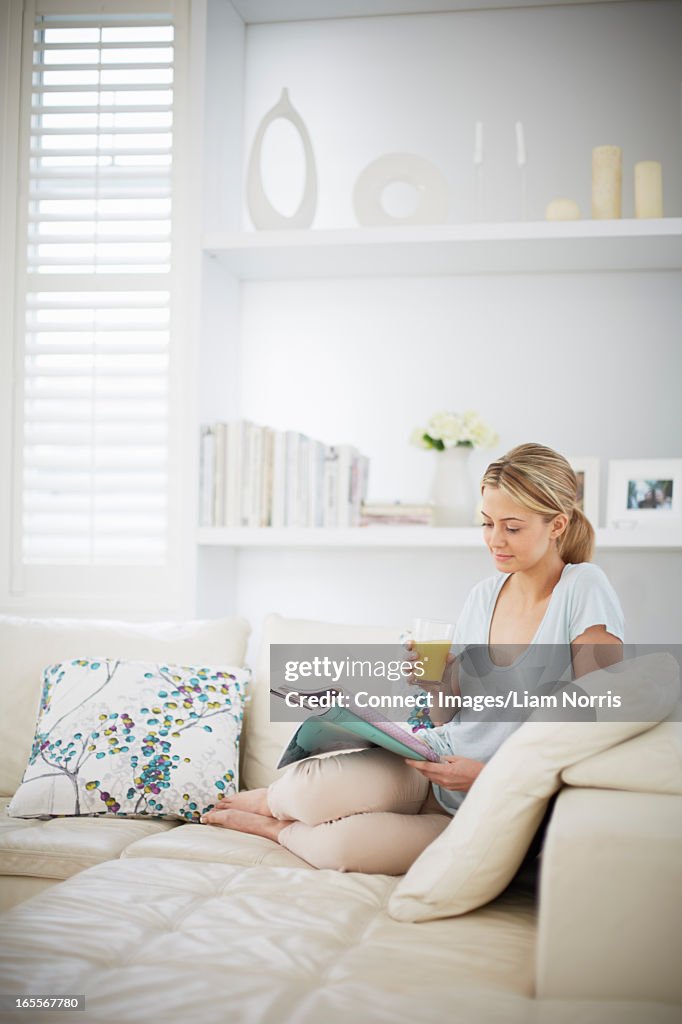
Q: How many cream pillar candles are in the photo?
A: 2